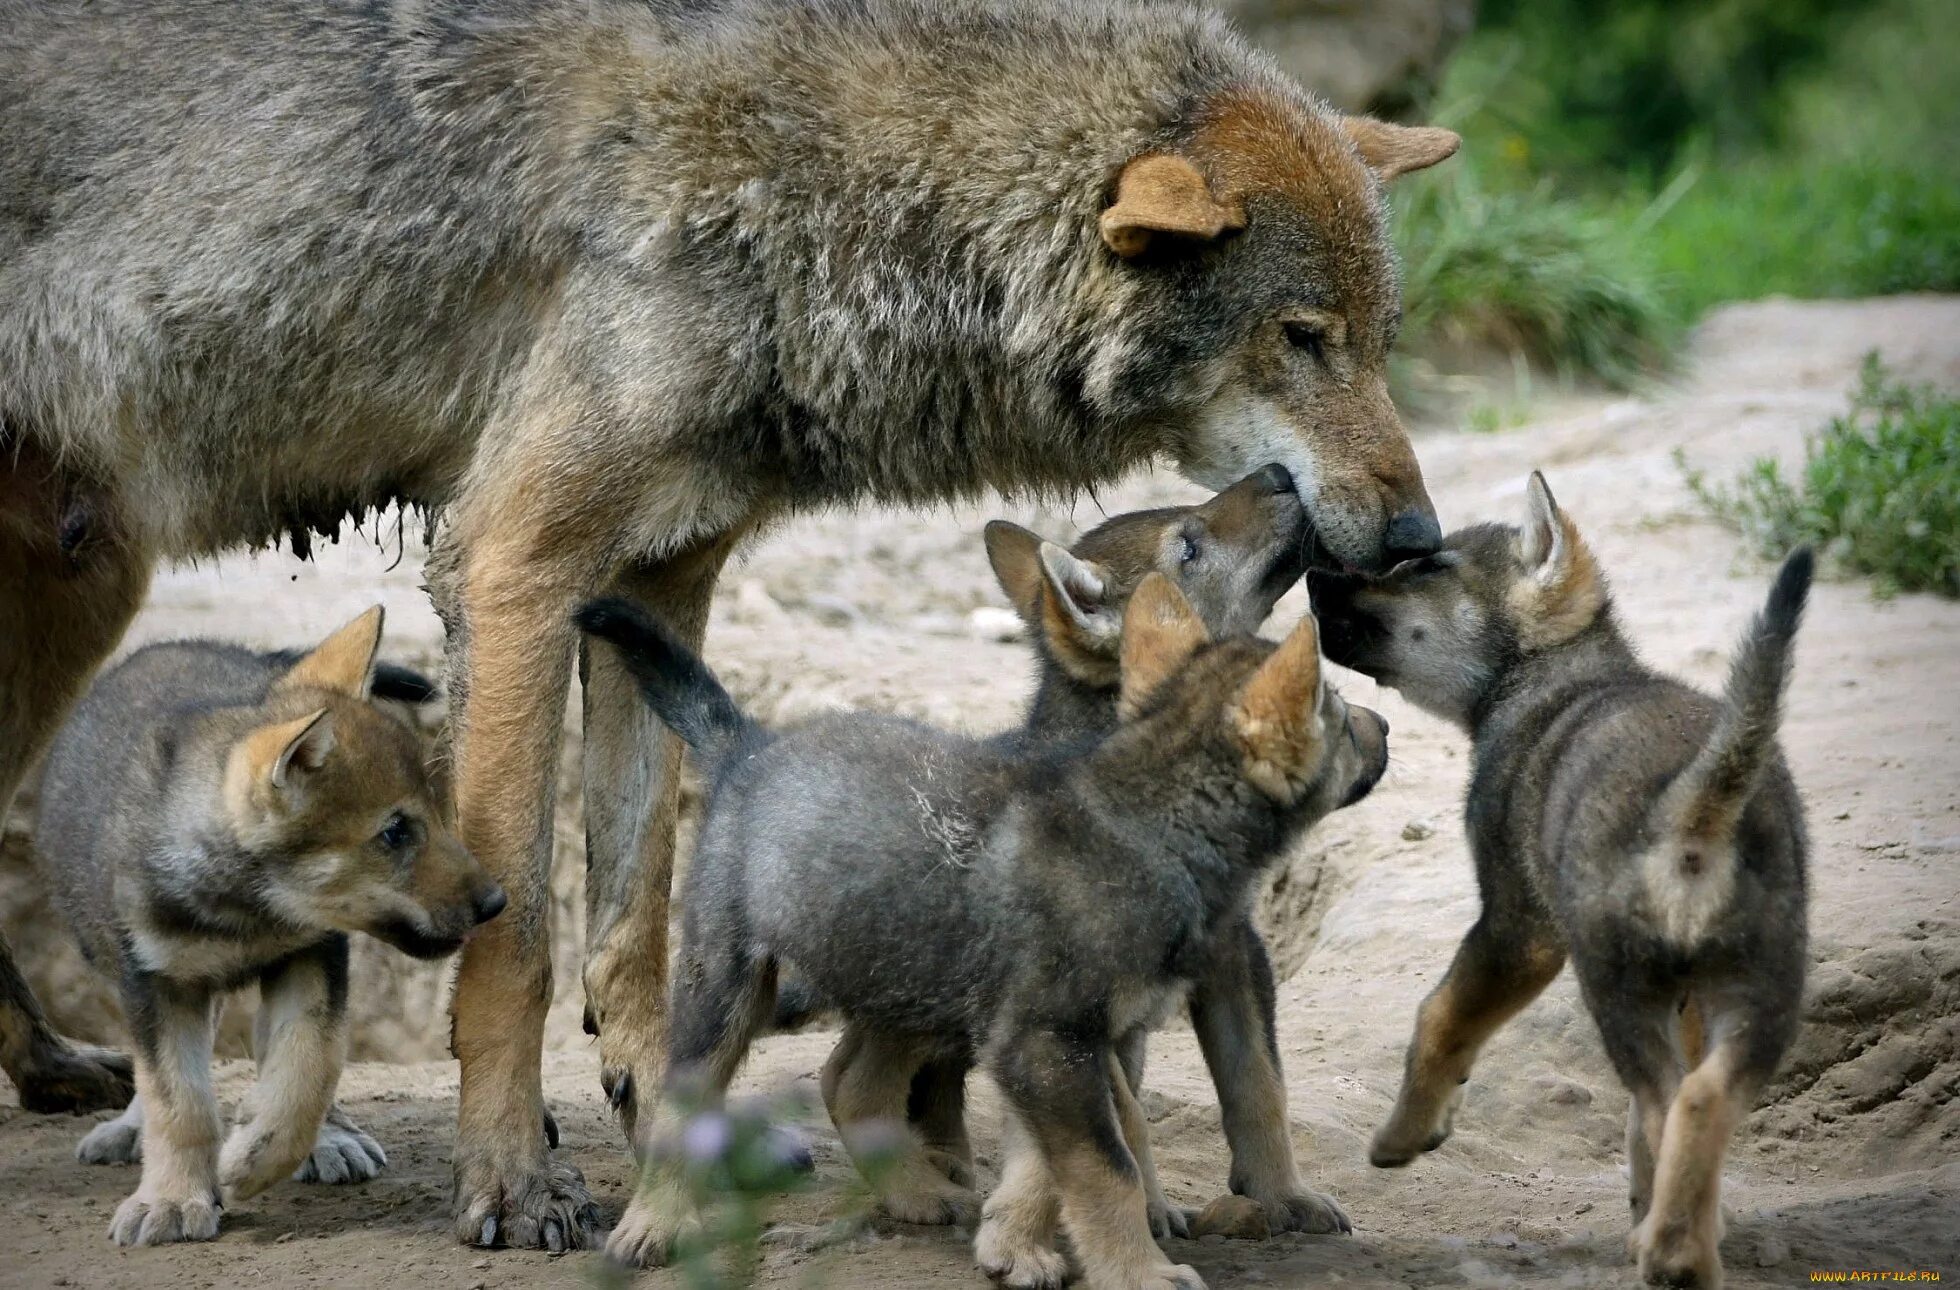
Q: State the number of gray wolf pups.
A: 4